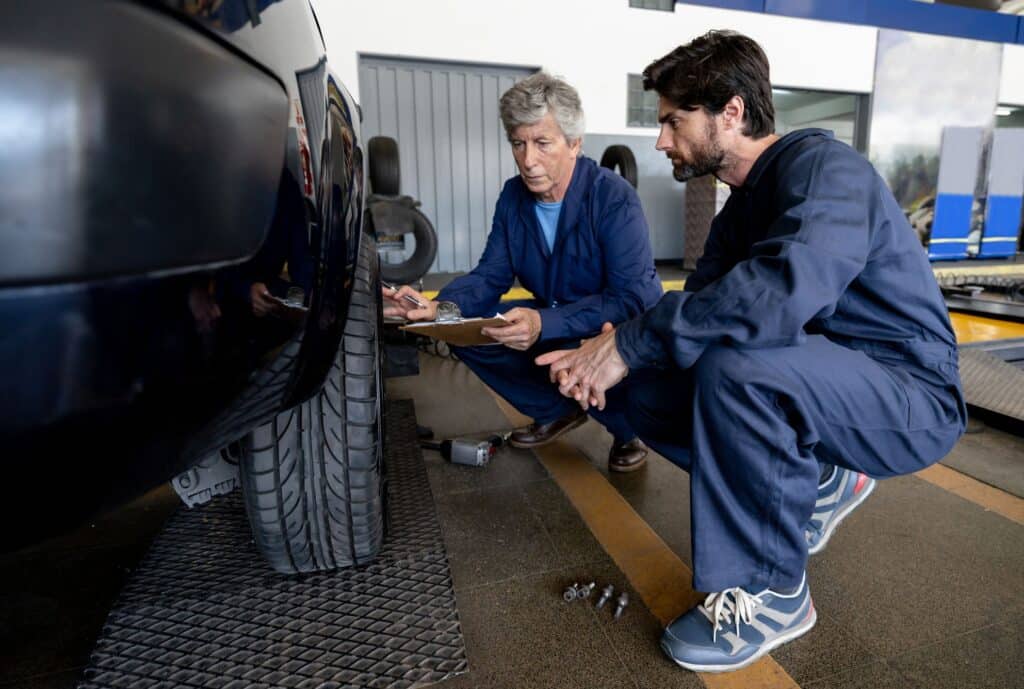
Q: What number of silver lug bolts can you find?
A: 4